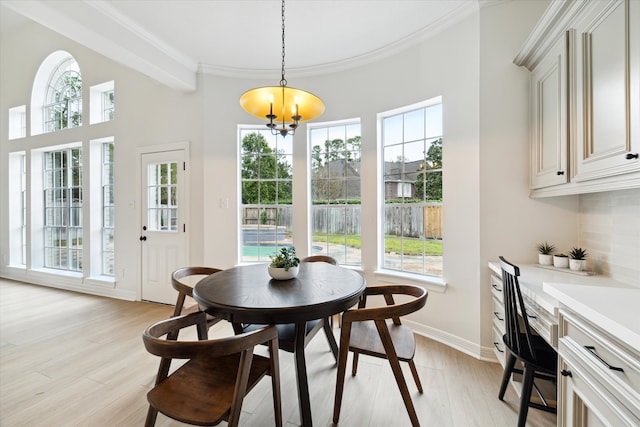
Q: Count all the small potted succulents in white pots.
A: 3